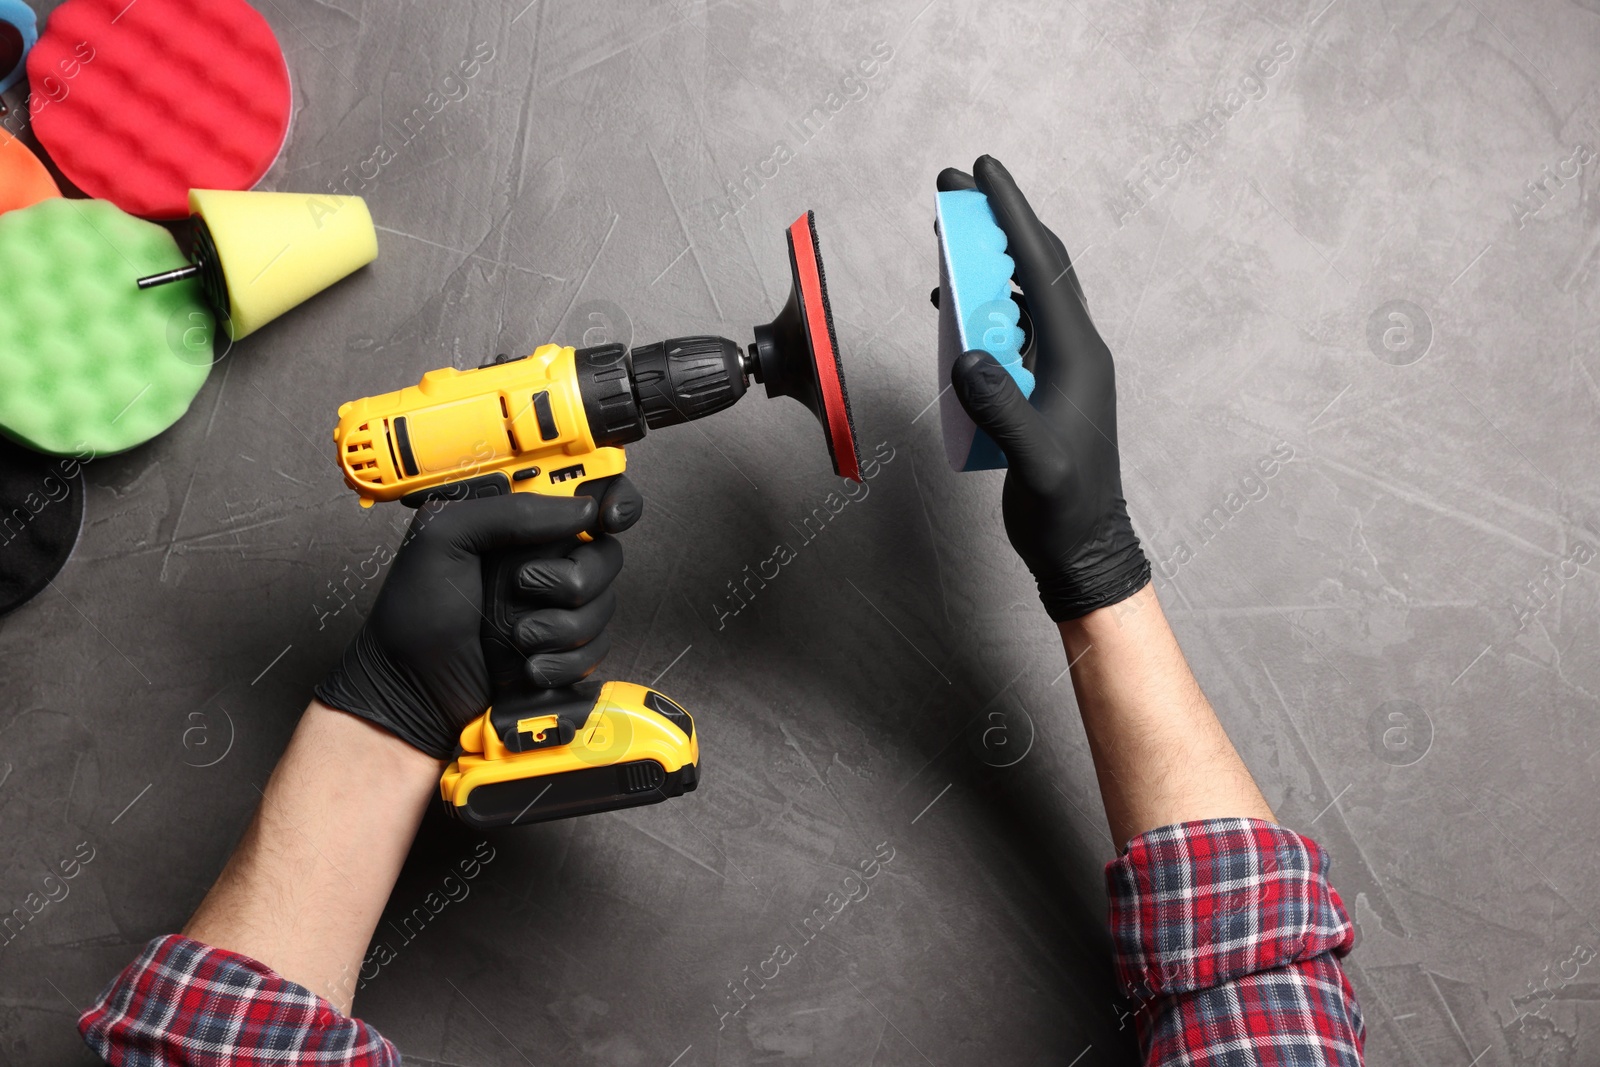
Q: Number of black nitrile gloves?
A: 2